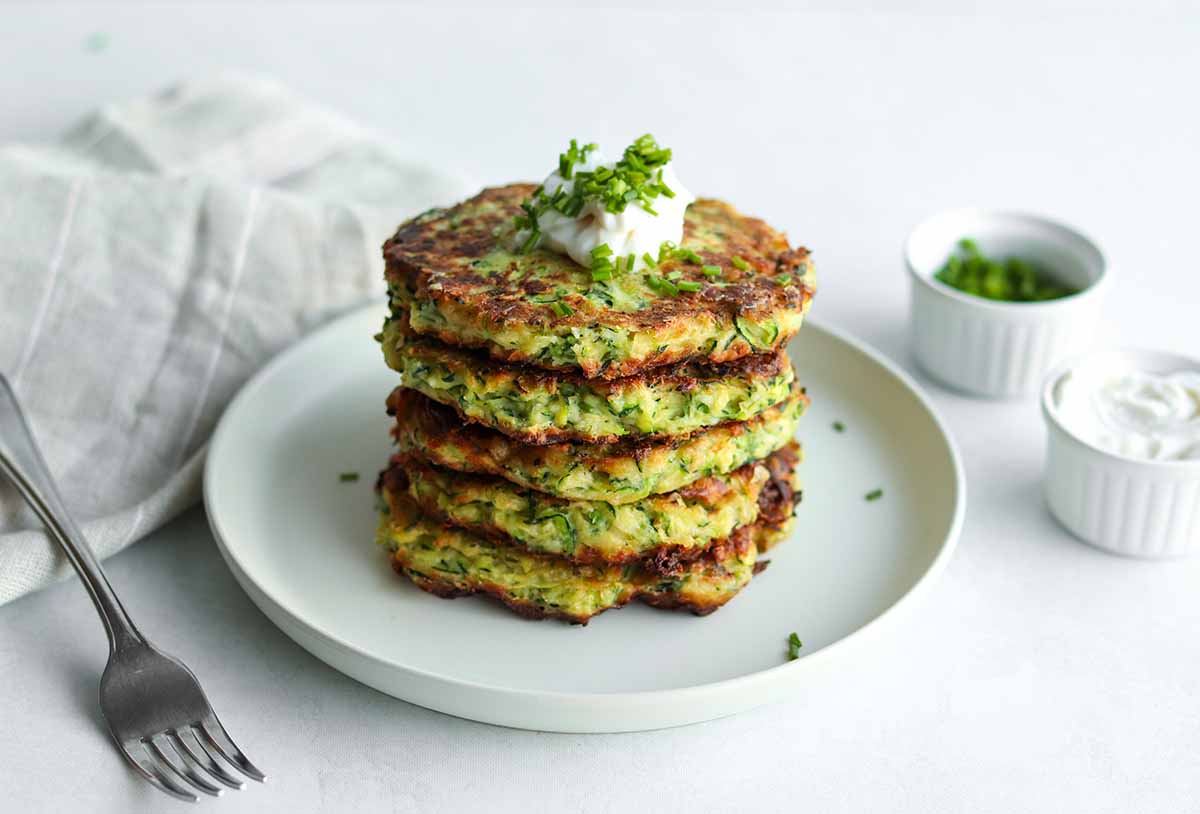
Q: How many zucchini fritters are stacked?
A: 5